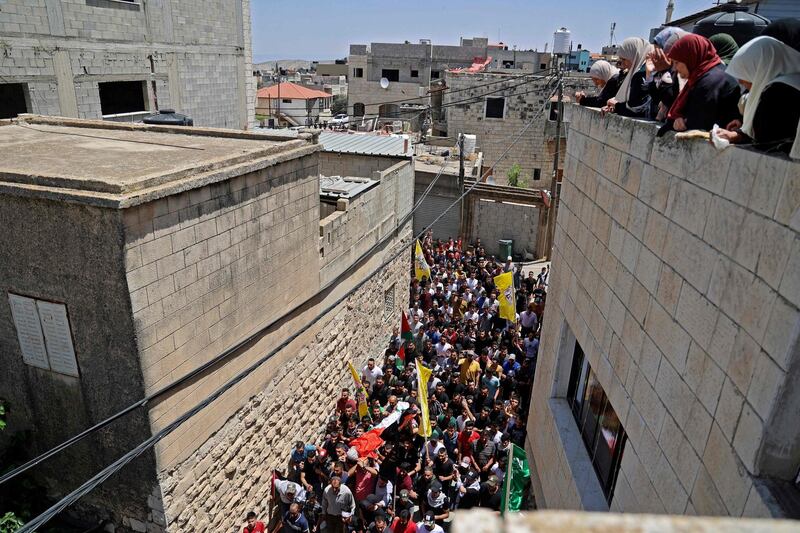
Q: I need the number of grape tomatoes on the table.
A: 0